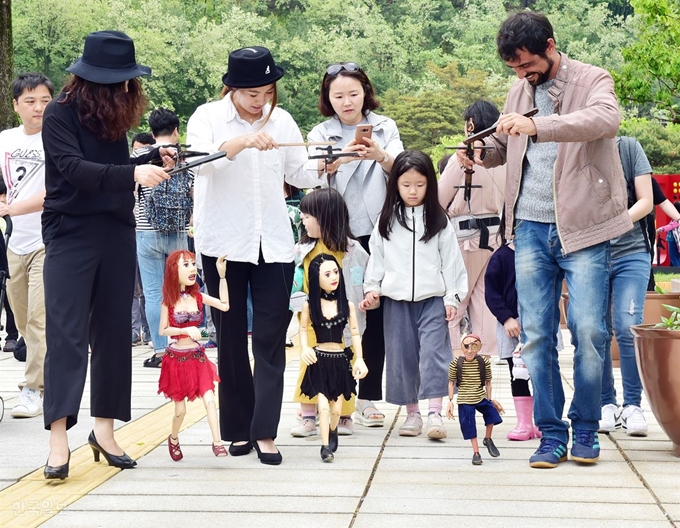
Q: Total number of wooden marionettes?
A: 3